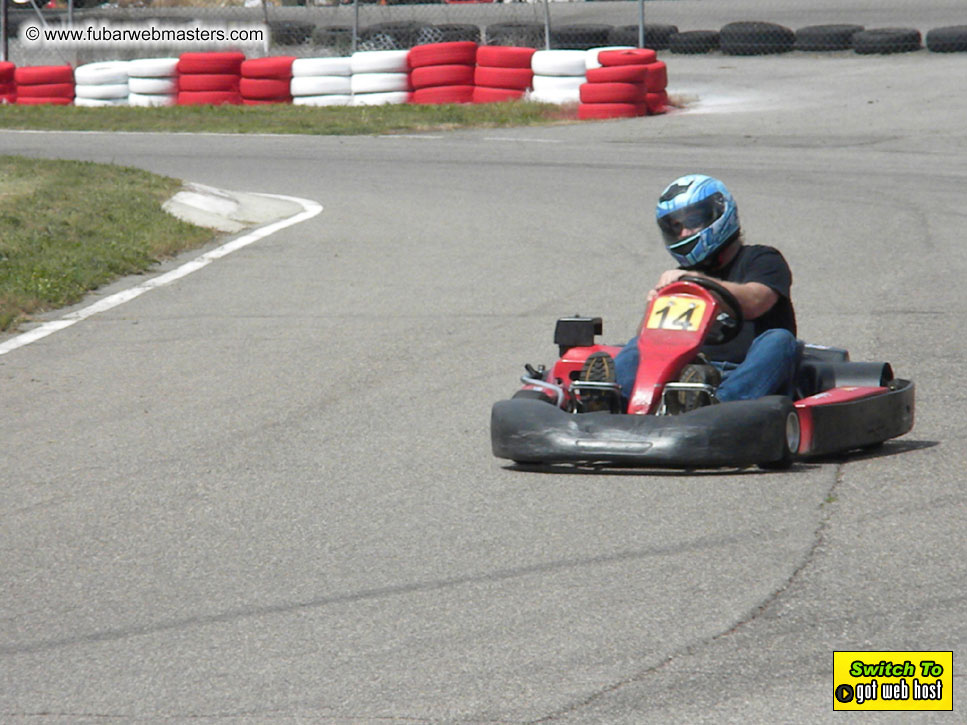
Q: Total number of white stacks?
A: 6